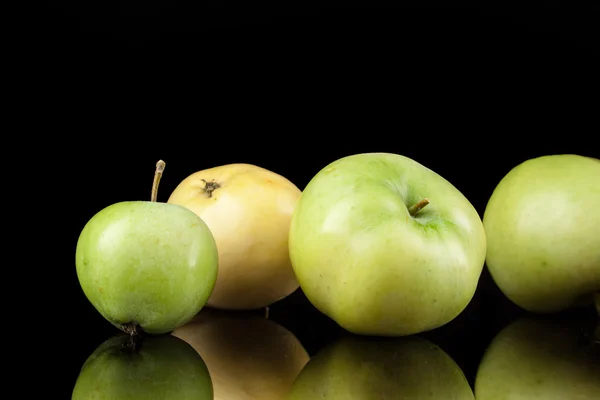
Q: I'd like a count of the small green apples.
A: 1